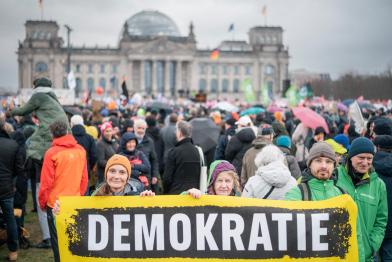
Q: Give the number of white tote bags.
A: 1